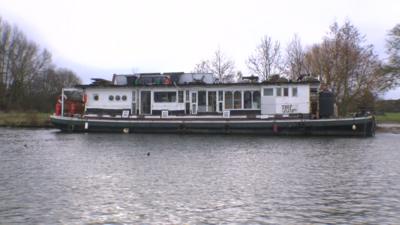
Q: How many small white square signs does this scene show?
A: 3